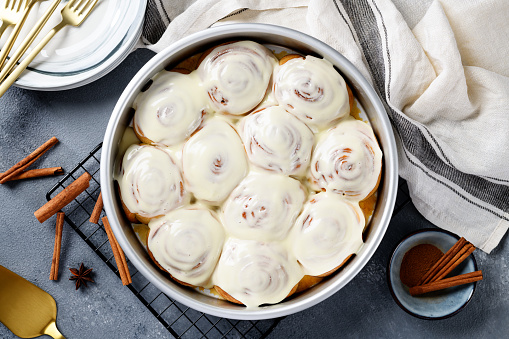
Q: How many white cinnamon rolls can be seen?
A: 11